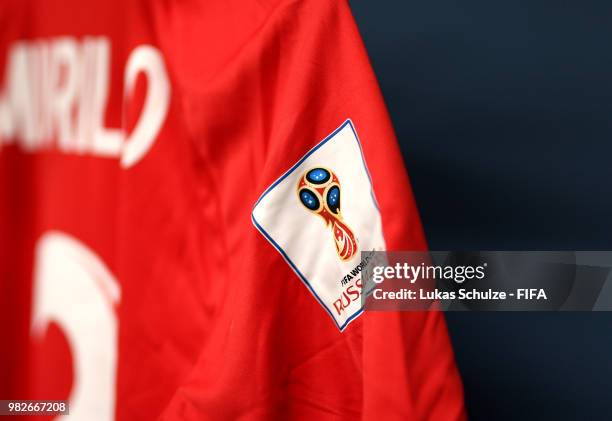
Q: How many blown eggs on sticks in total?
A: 0